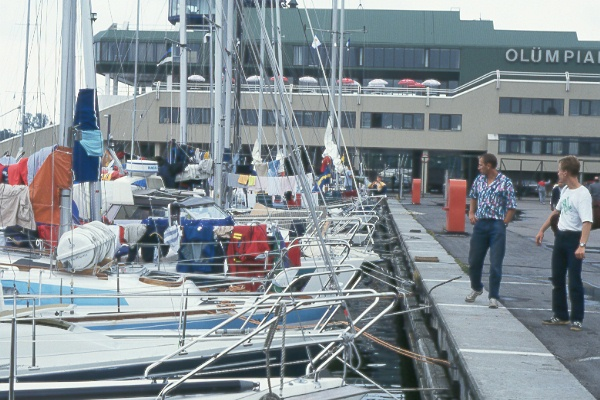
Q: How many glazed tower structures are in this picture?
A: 1